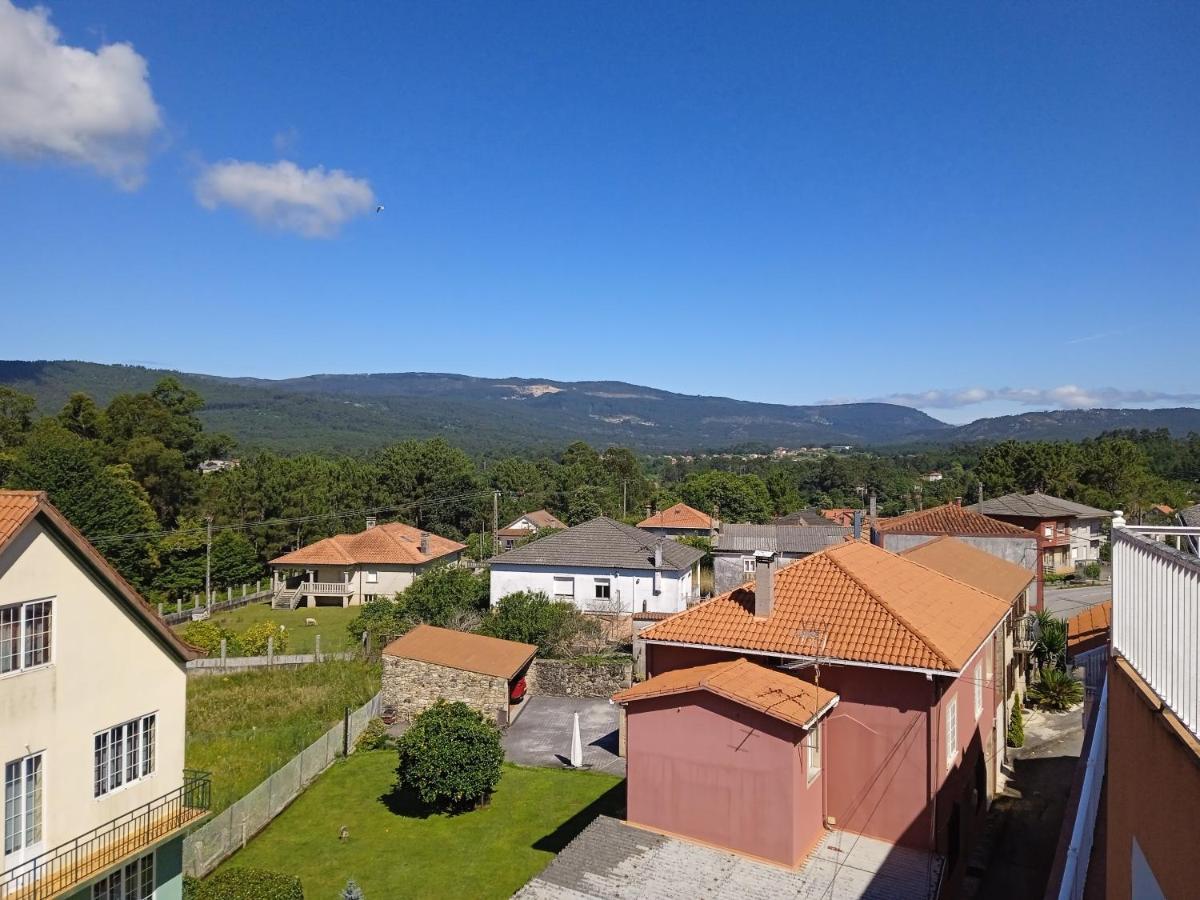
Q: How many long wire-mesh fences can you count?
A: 1